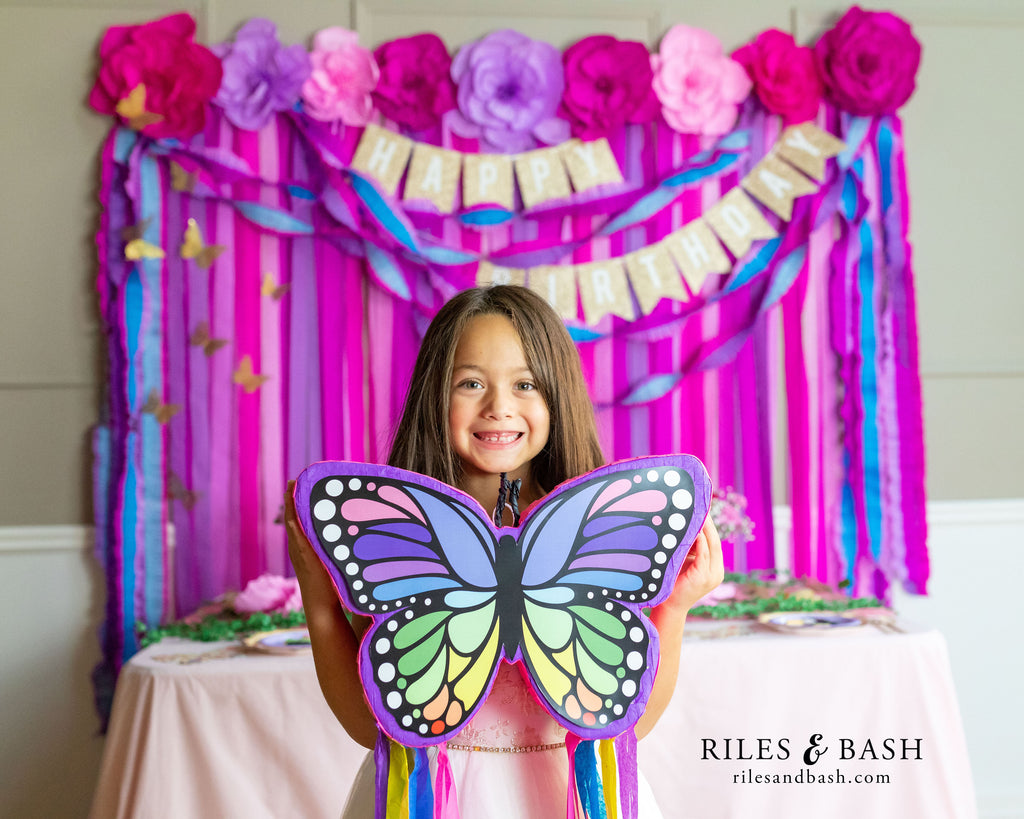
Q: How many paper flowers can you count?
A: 9